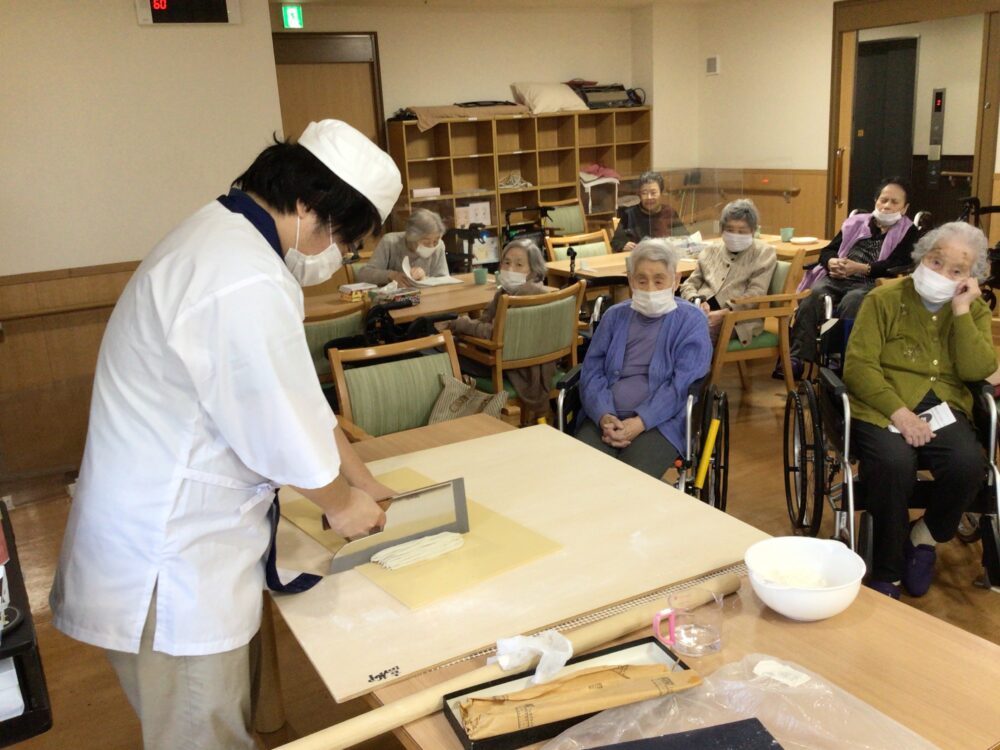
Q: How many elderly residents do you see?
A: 7